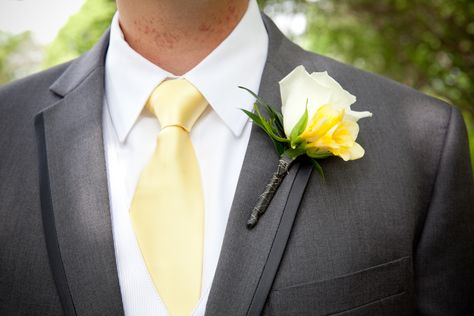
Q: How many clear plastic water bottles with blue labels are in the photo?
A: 0